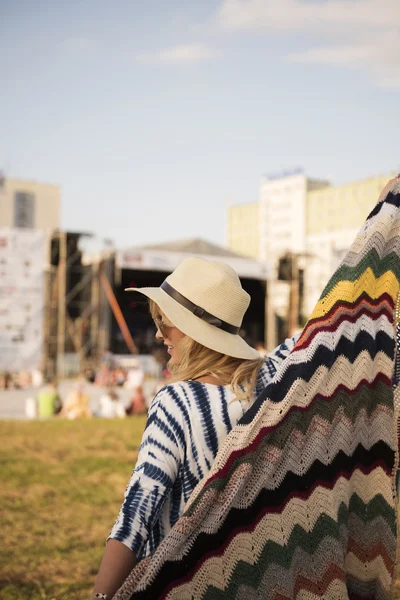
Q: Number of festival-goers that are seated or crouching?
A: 4